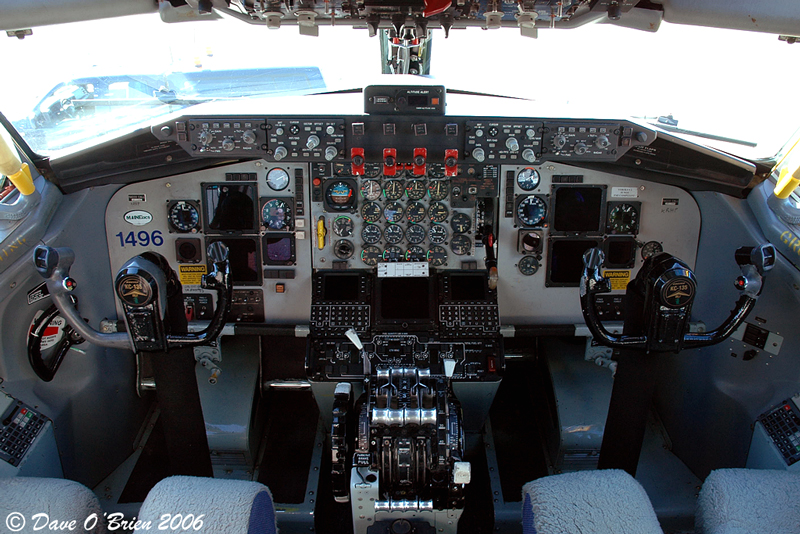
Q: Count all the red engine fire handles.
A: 4